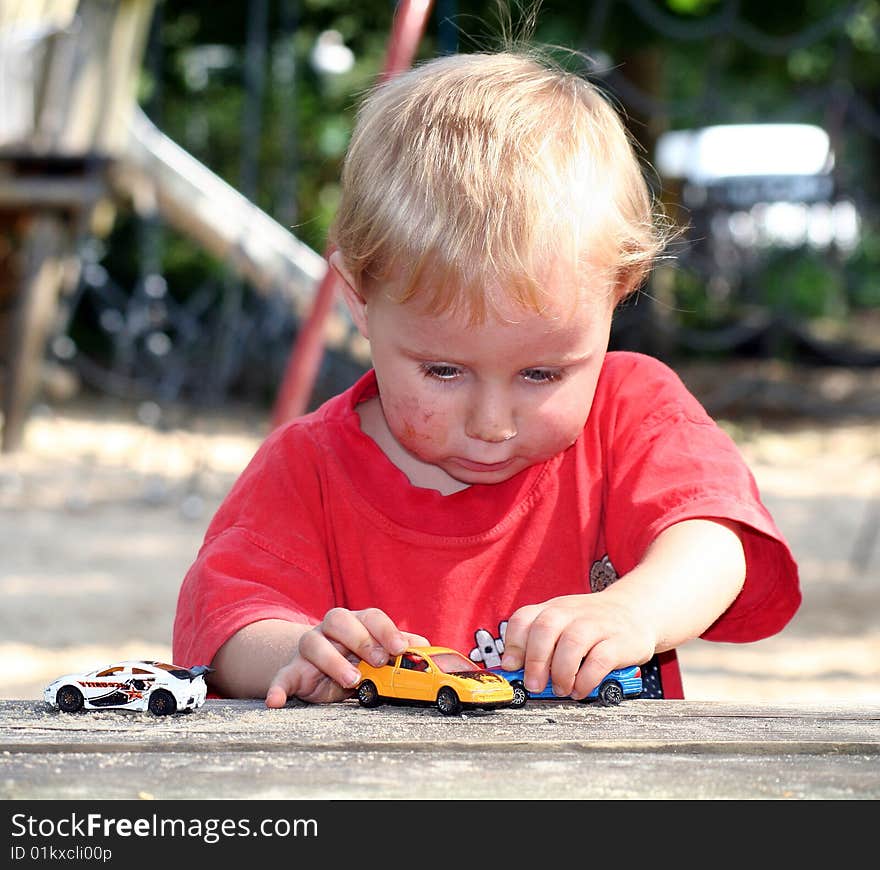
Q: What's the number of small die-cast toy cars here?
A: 3